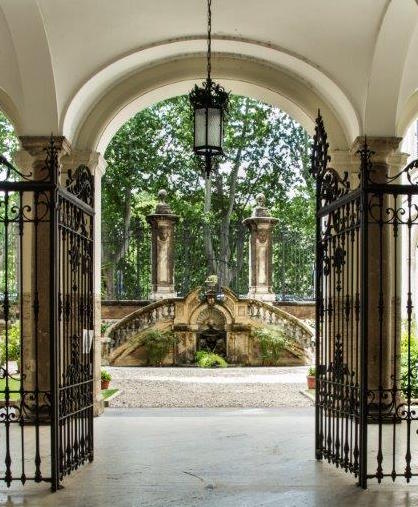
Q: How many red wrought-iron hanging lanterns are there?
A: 0